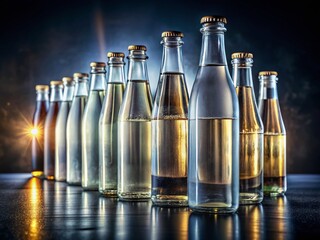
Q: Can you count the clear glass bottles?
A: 11